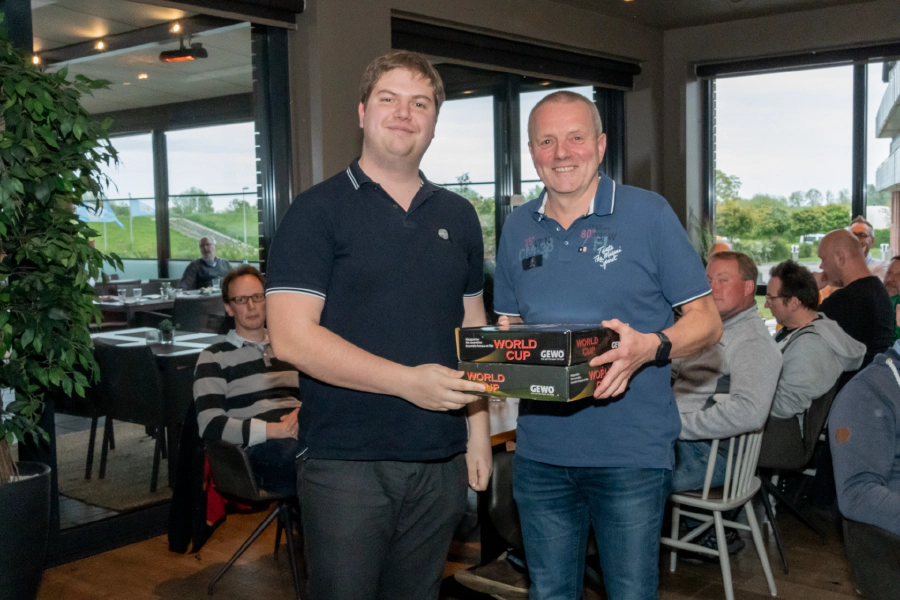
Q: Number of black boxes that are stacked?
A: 2